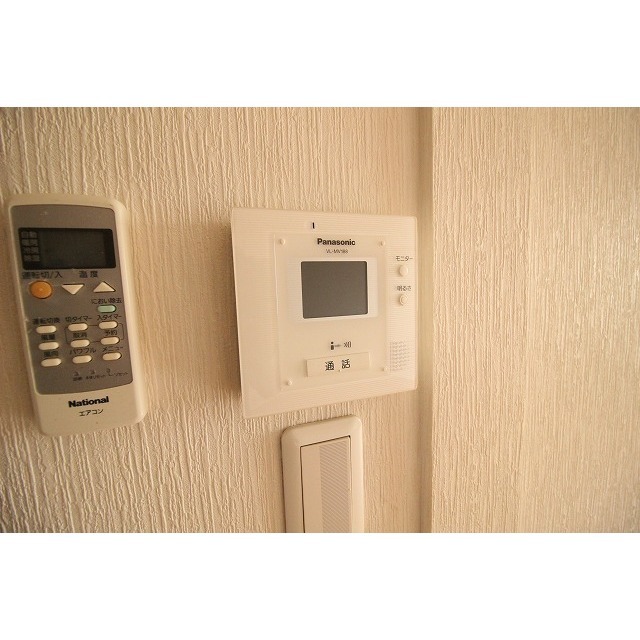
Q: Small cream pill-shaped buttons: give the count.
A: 9